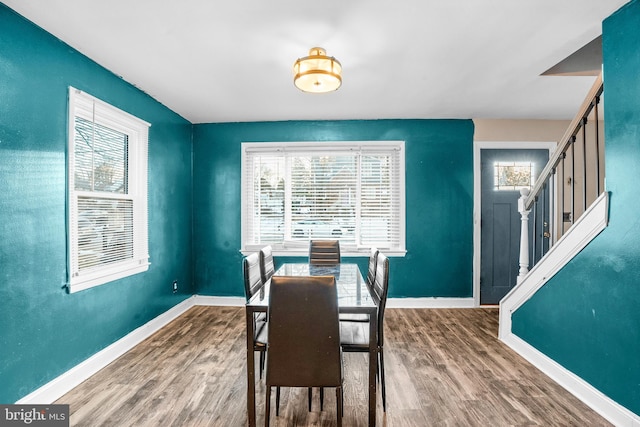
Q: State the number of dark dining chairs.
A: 6